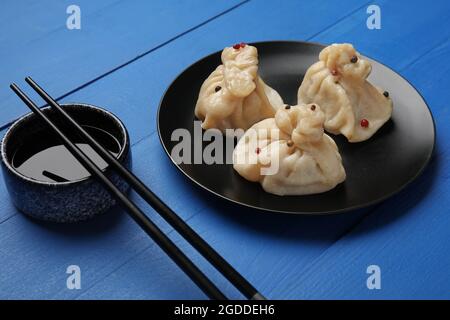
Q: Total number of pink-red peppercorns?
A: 5